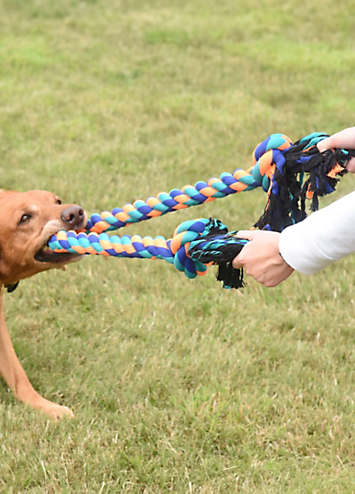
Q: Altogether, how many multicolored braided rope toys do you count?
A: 1